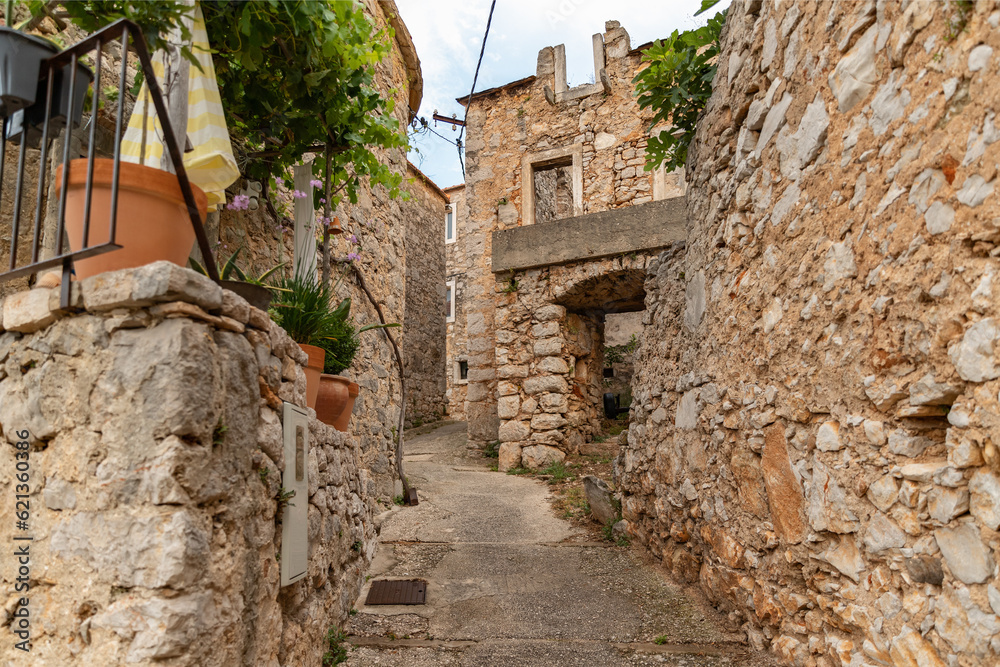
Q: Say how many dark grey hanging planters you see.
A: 2